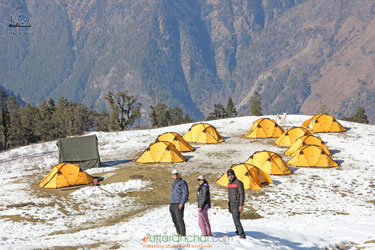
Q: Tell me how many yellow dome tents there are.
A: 11